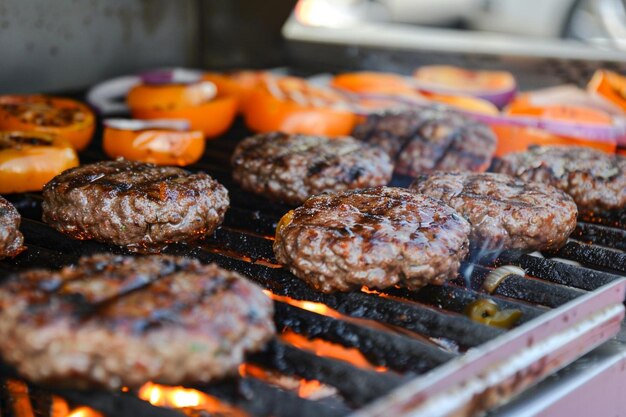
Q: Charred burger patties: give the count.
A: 8